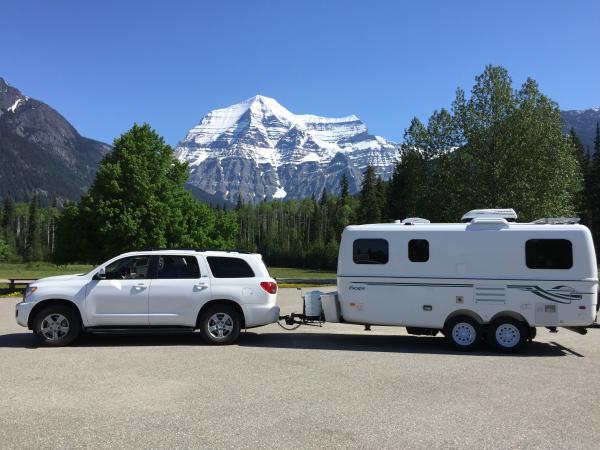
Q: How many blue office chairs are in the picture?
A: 0